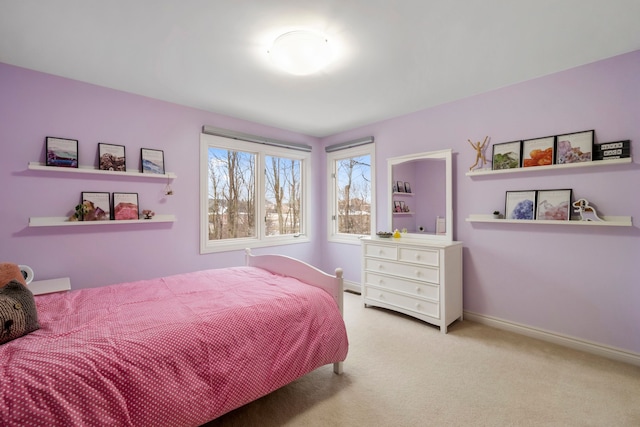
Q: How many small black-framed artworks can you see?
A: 10